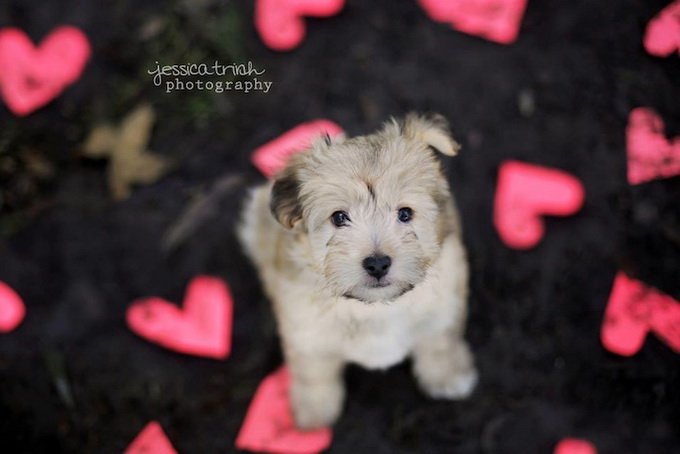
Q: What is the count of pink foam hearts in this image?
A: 13